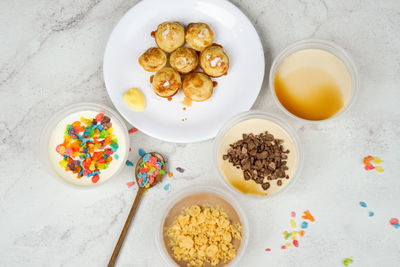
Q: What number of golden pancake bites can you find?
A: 7